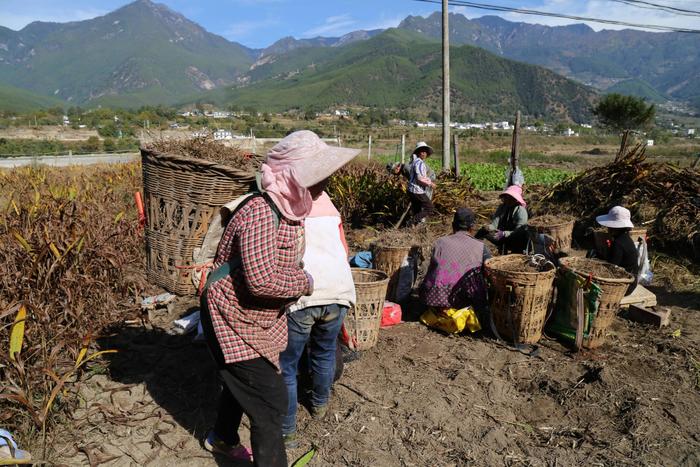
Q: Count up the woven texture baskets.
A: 7